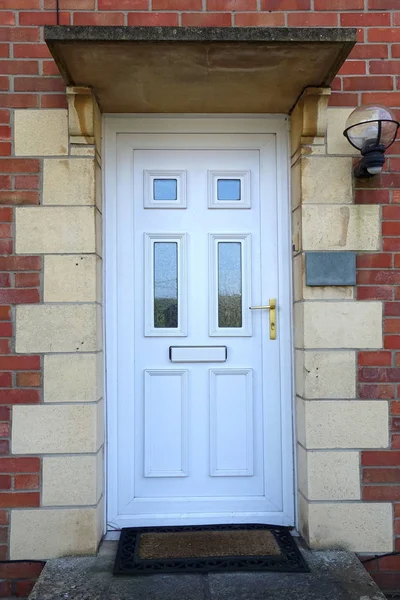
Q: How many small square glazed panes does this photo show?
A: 2